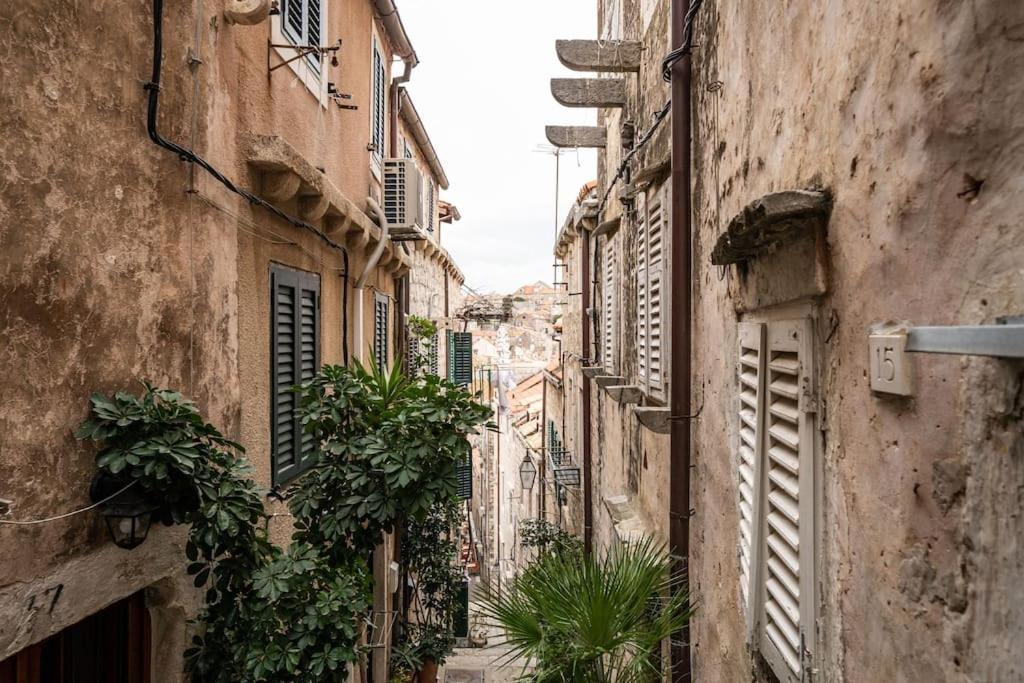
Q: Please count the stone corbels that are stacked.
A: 3